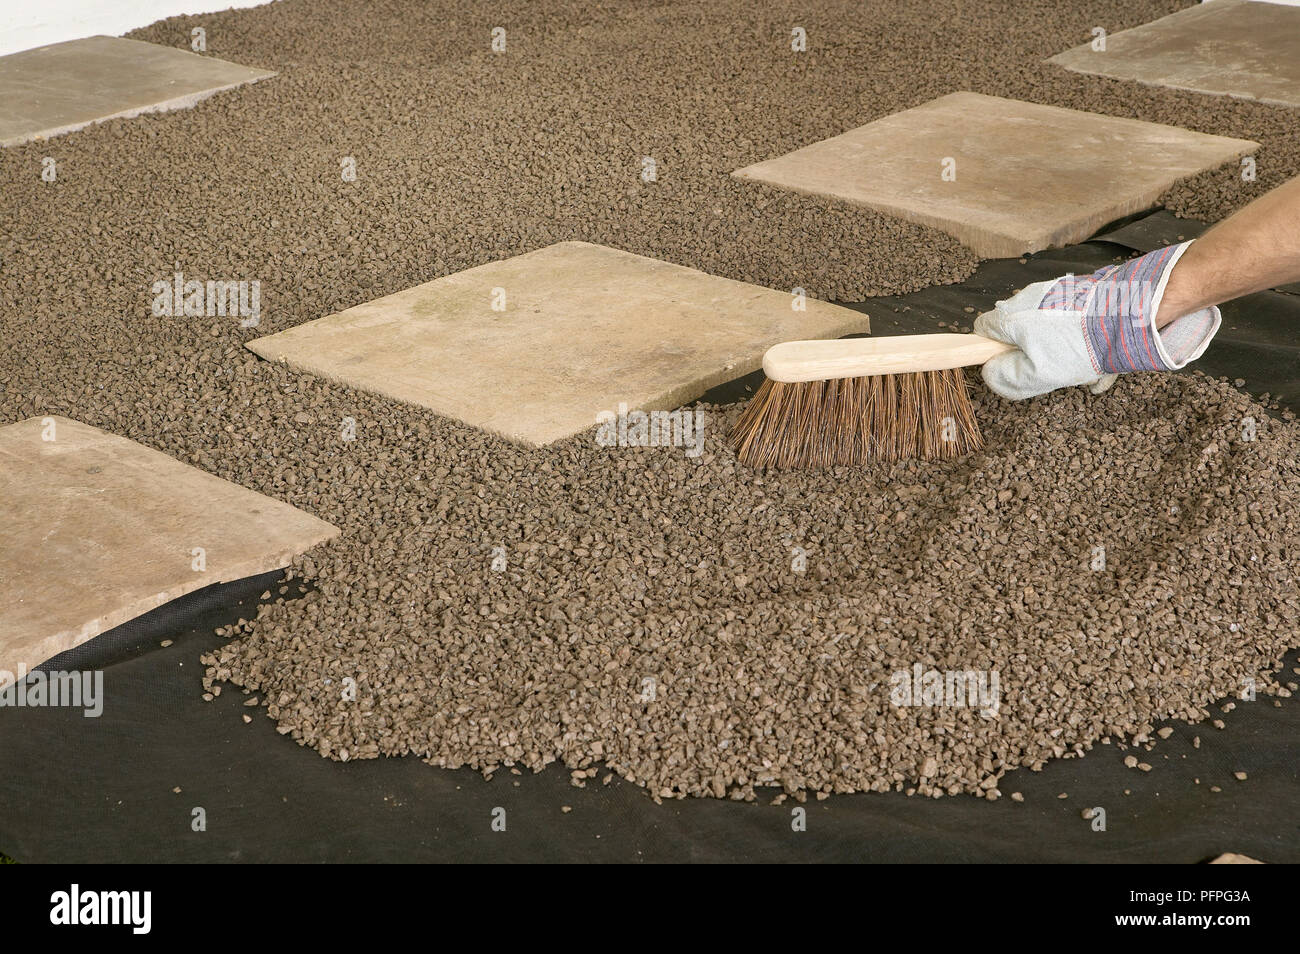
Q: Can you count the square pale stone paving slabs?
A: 5